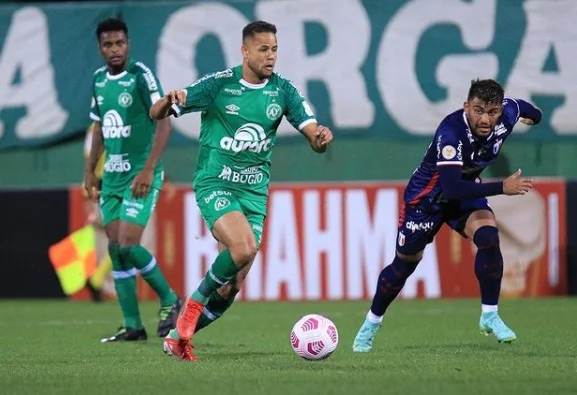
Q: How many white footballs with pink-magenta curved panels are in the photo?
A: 1